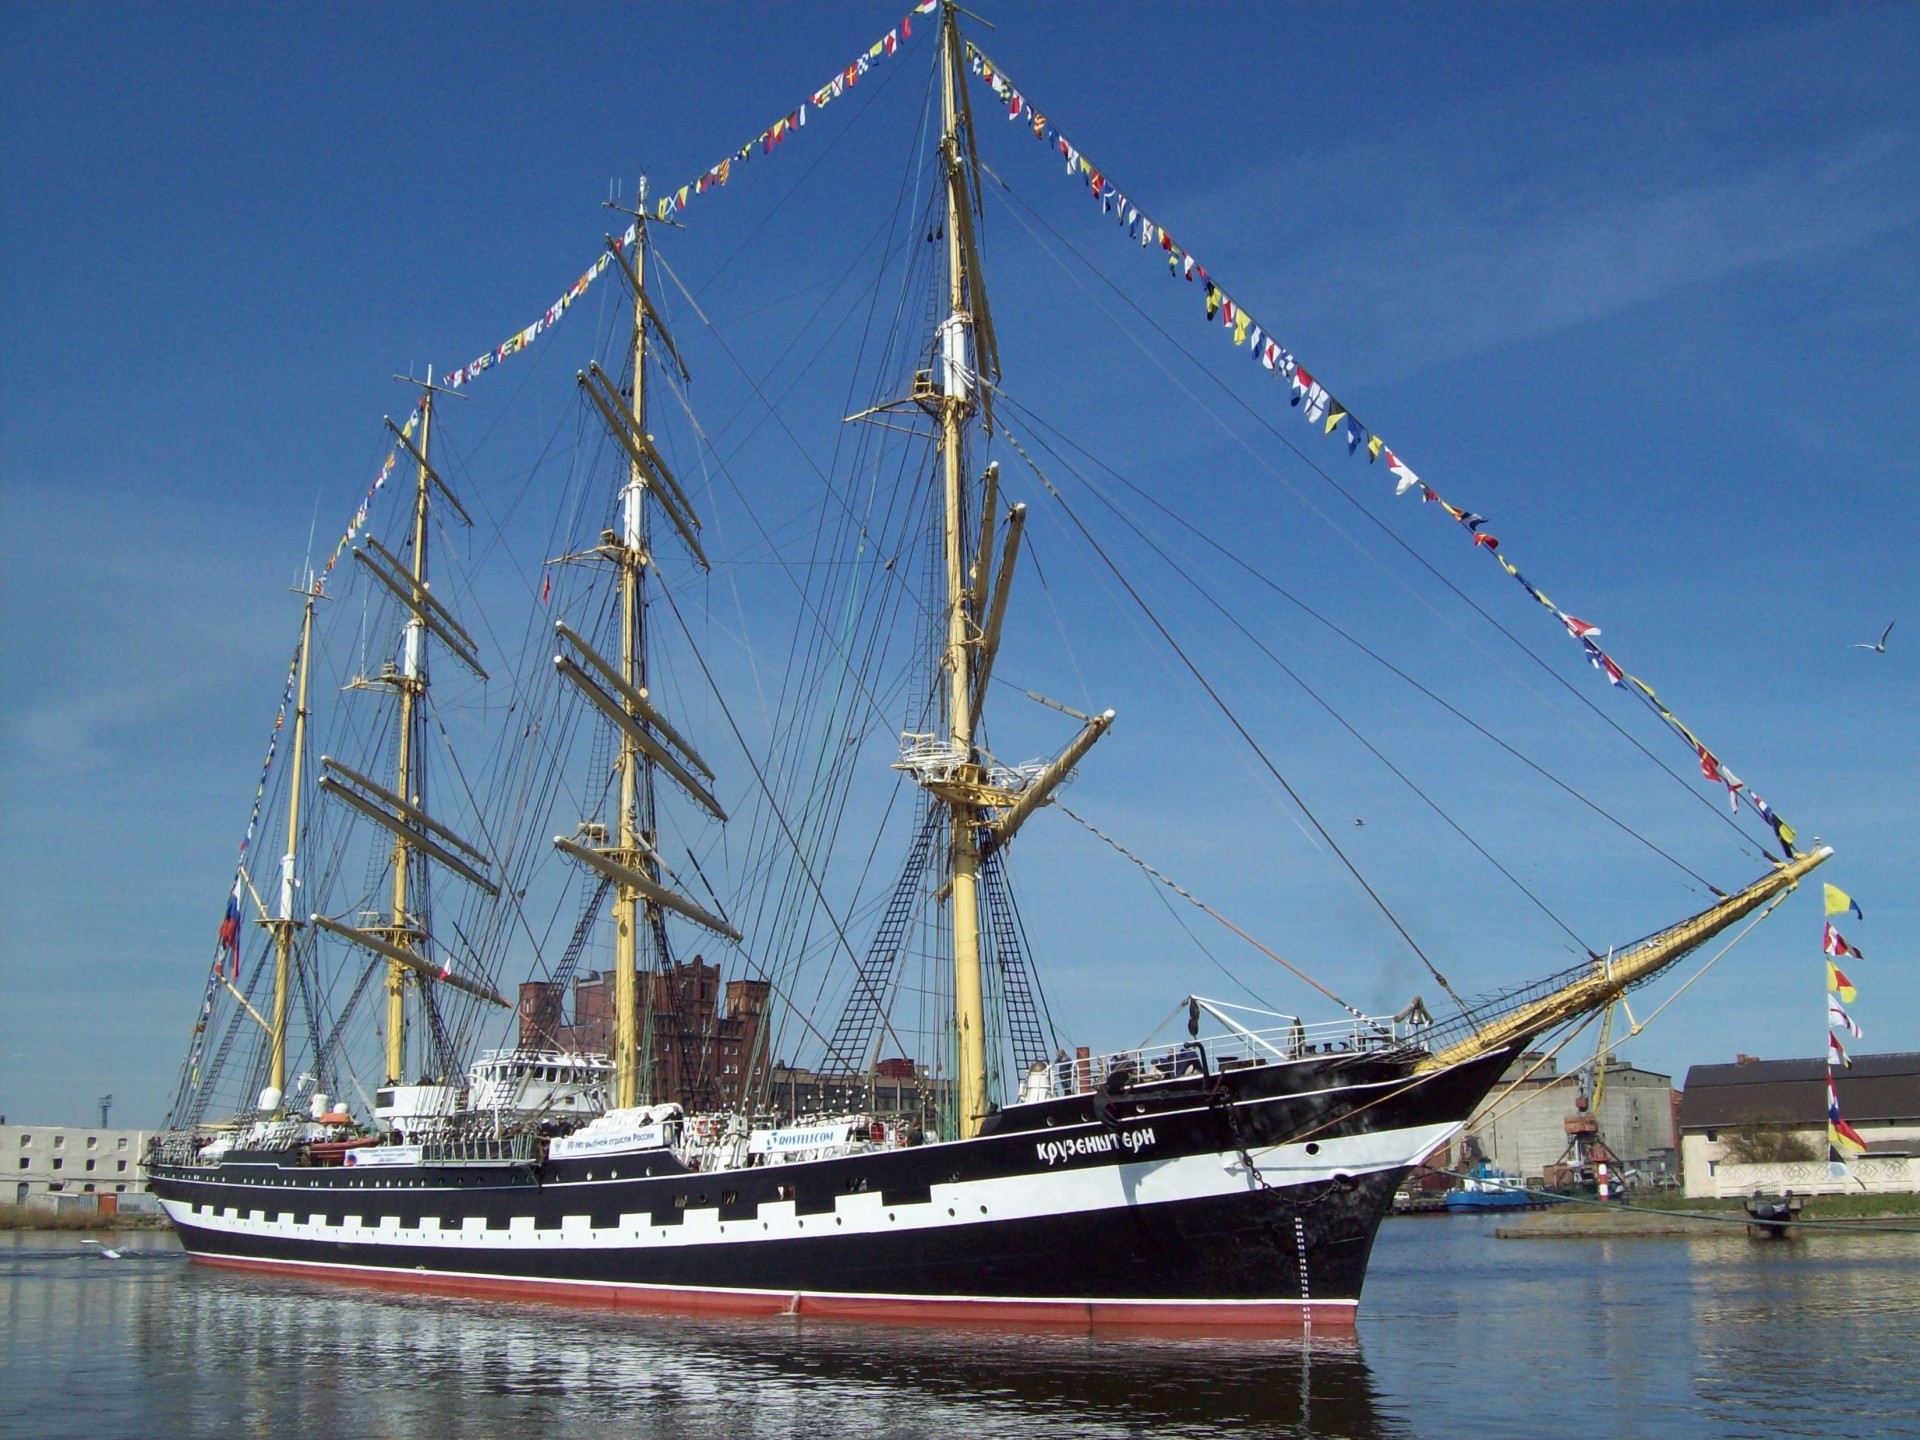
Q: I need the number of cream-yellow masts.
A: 4